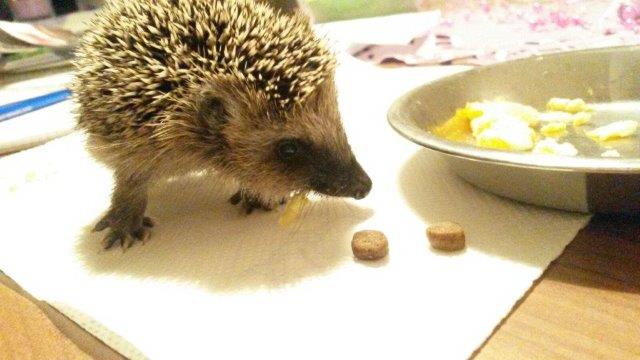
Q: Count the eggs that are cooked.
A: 1